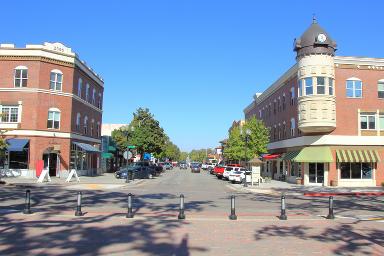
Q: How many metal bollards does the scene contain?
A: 7